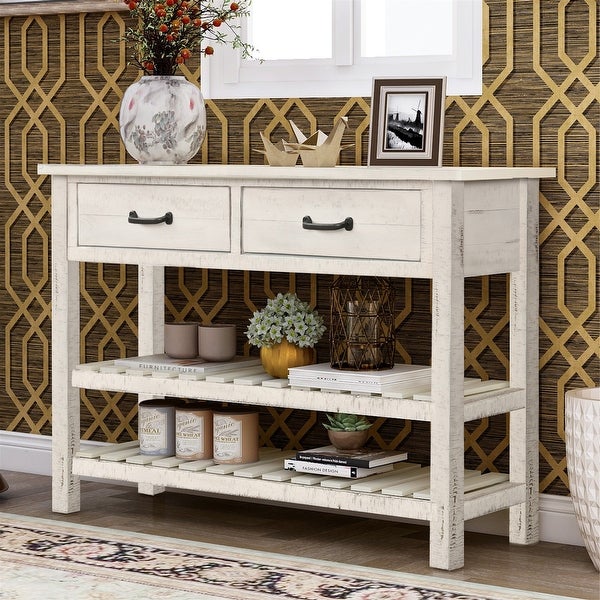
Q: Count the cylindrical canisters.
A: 3